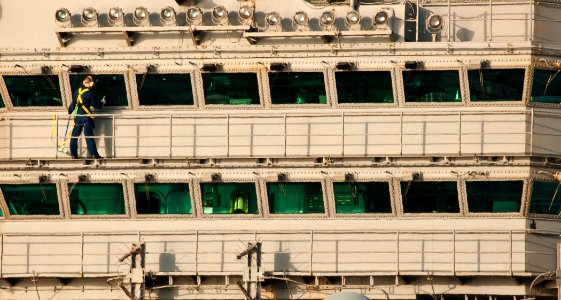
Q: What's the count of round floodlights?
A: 14